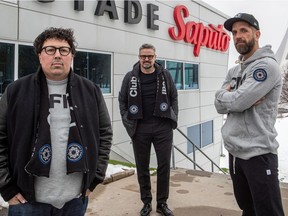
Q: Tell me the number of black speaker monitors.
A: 0